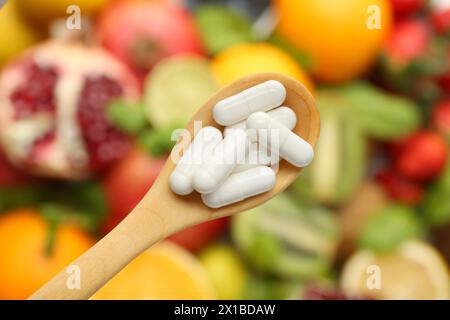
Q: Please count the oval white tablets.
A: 7